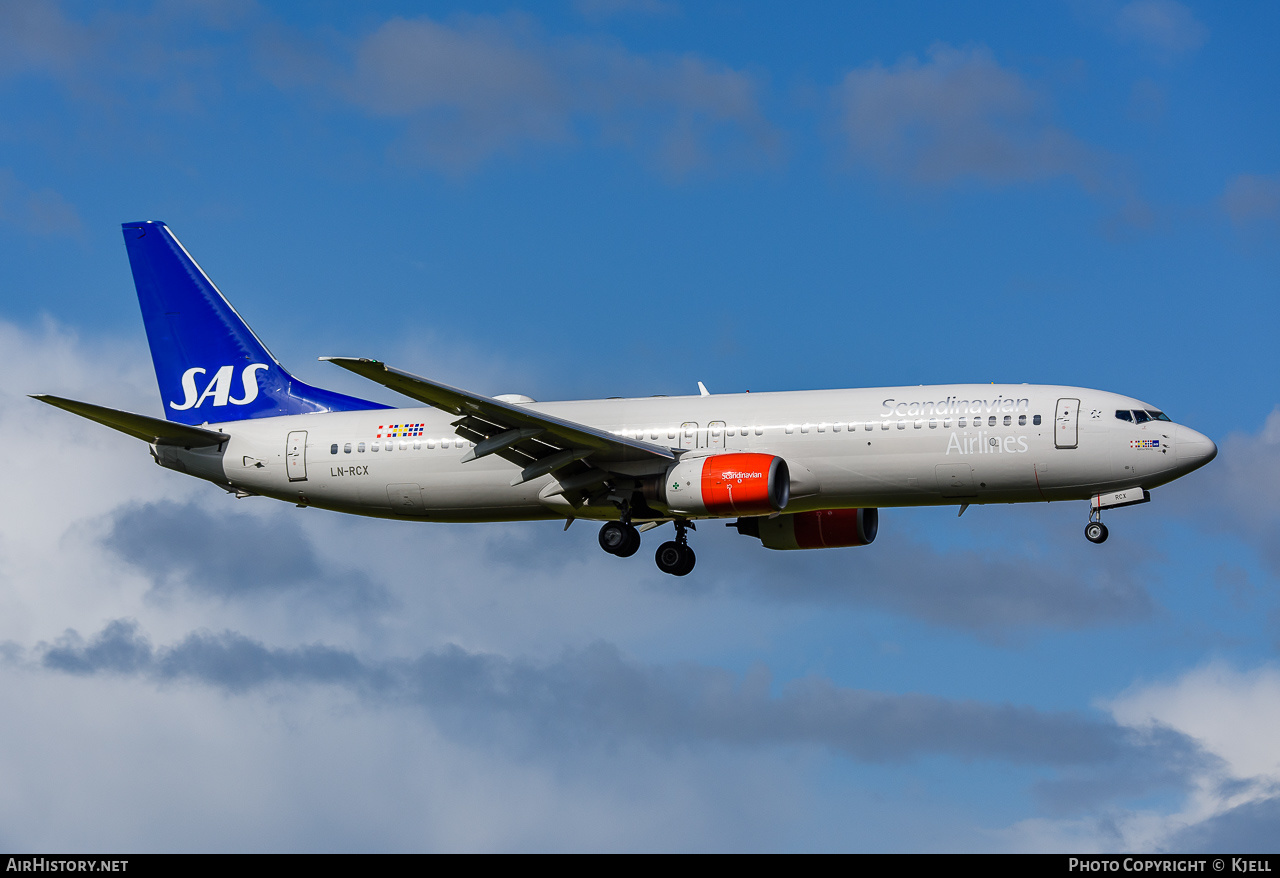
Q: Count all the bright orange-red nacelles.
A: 2